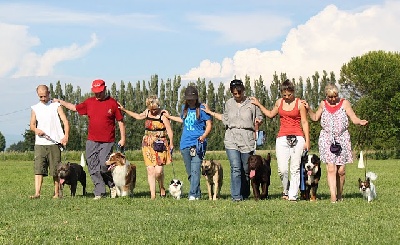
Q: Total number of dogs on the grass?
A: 7